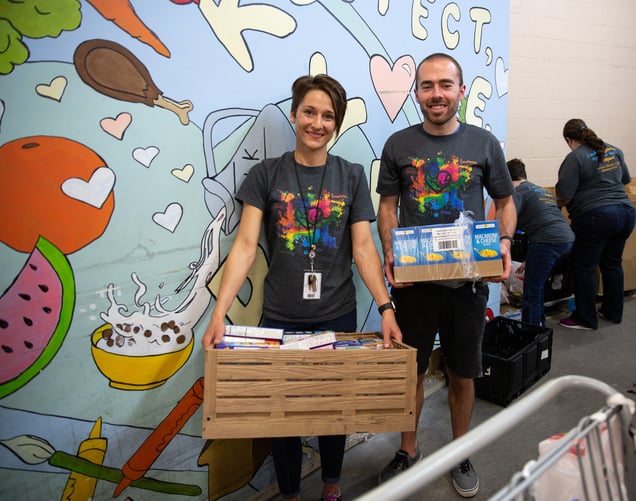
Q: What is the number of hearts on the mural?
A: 8